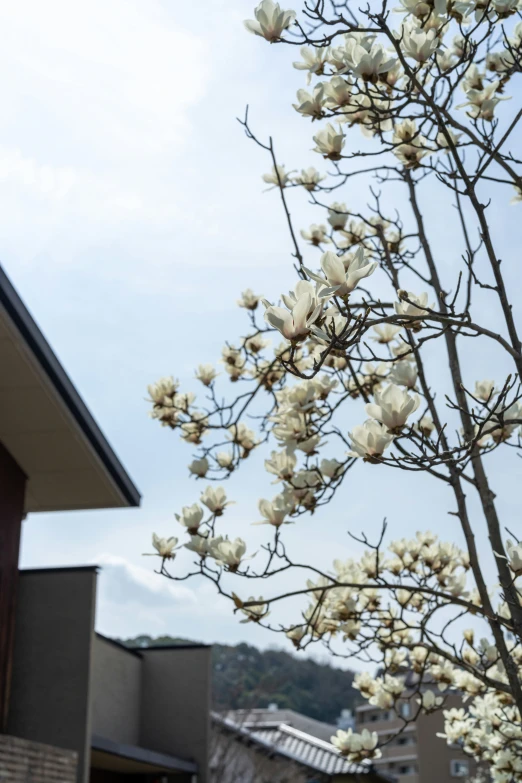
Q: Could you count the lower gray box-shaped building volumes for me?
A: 2